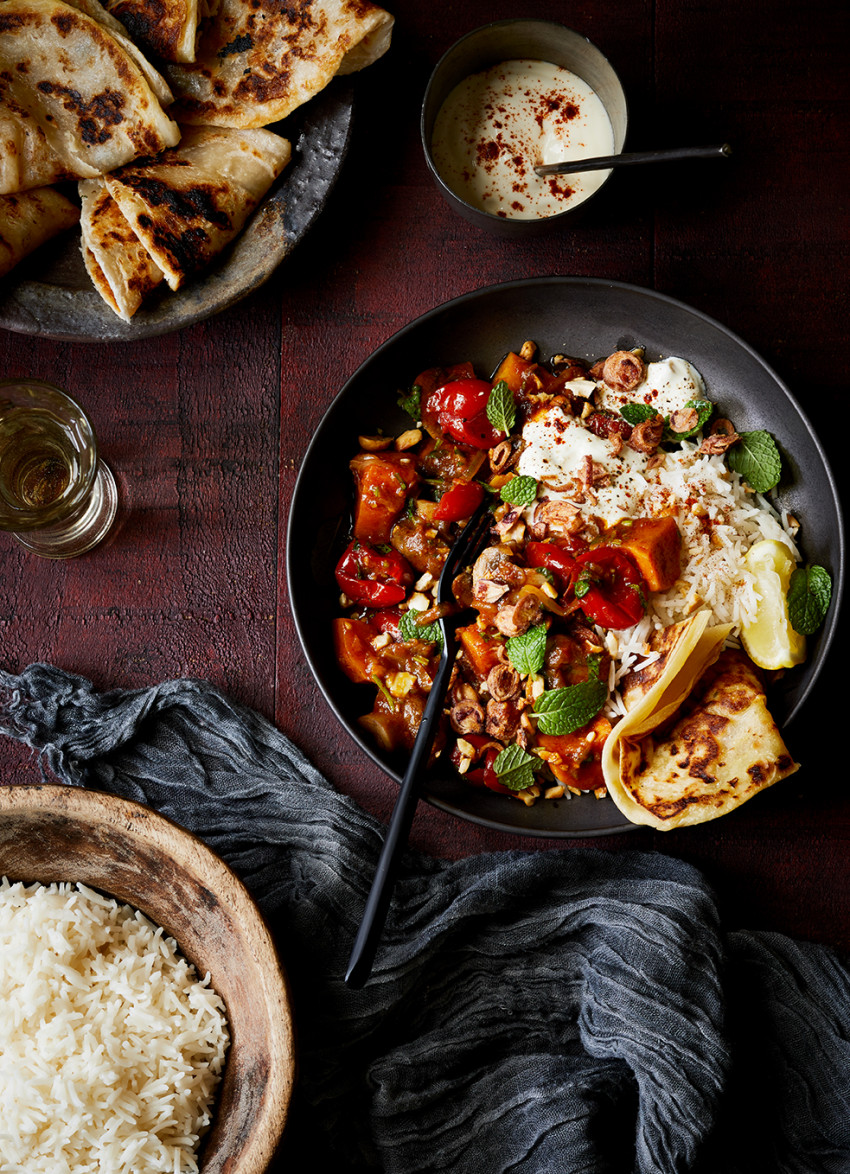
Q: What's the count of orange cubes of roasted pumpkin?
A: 6